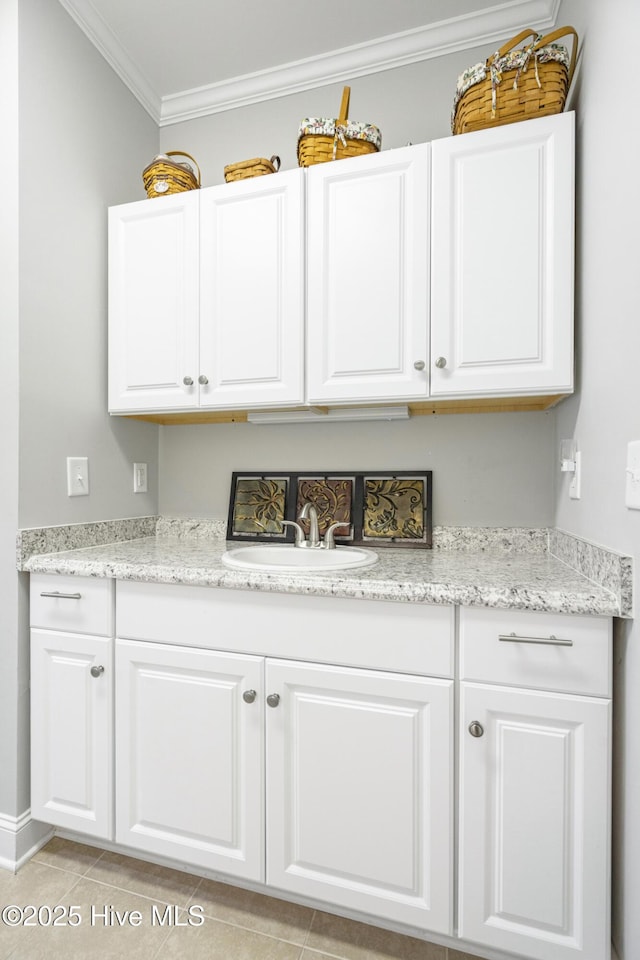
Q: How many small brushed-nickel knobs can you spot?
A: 8